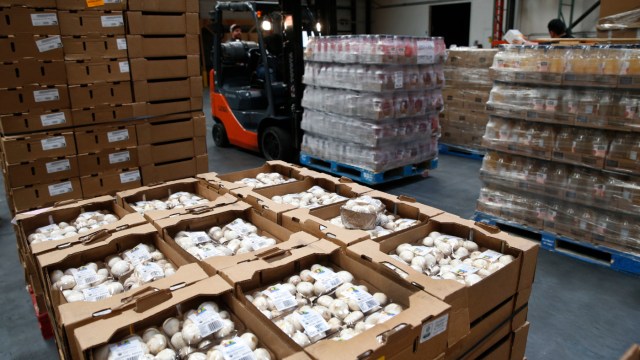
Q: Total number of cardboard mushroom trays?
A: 10